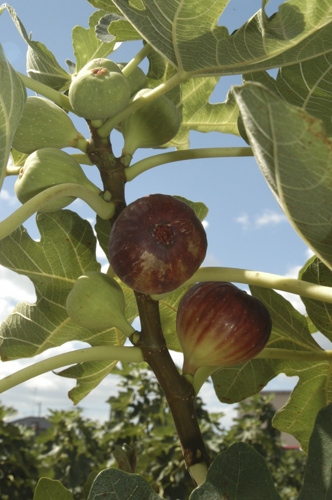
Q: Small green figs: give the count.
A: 6